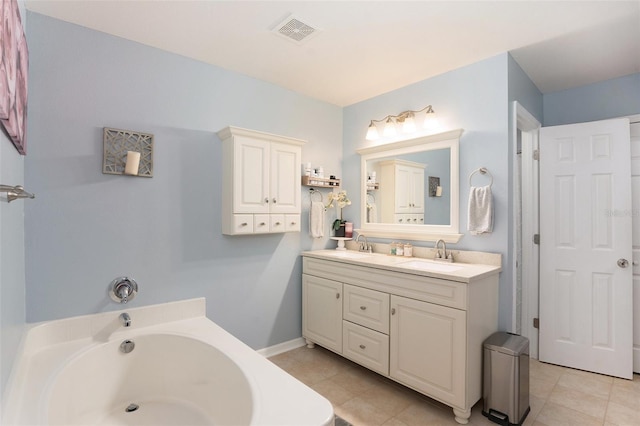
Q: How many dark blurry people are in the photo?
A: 0